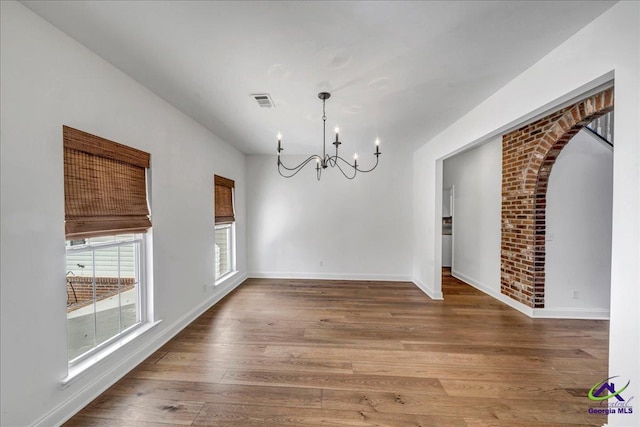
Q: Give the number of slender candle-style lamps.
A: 6